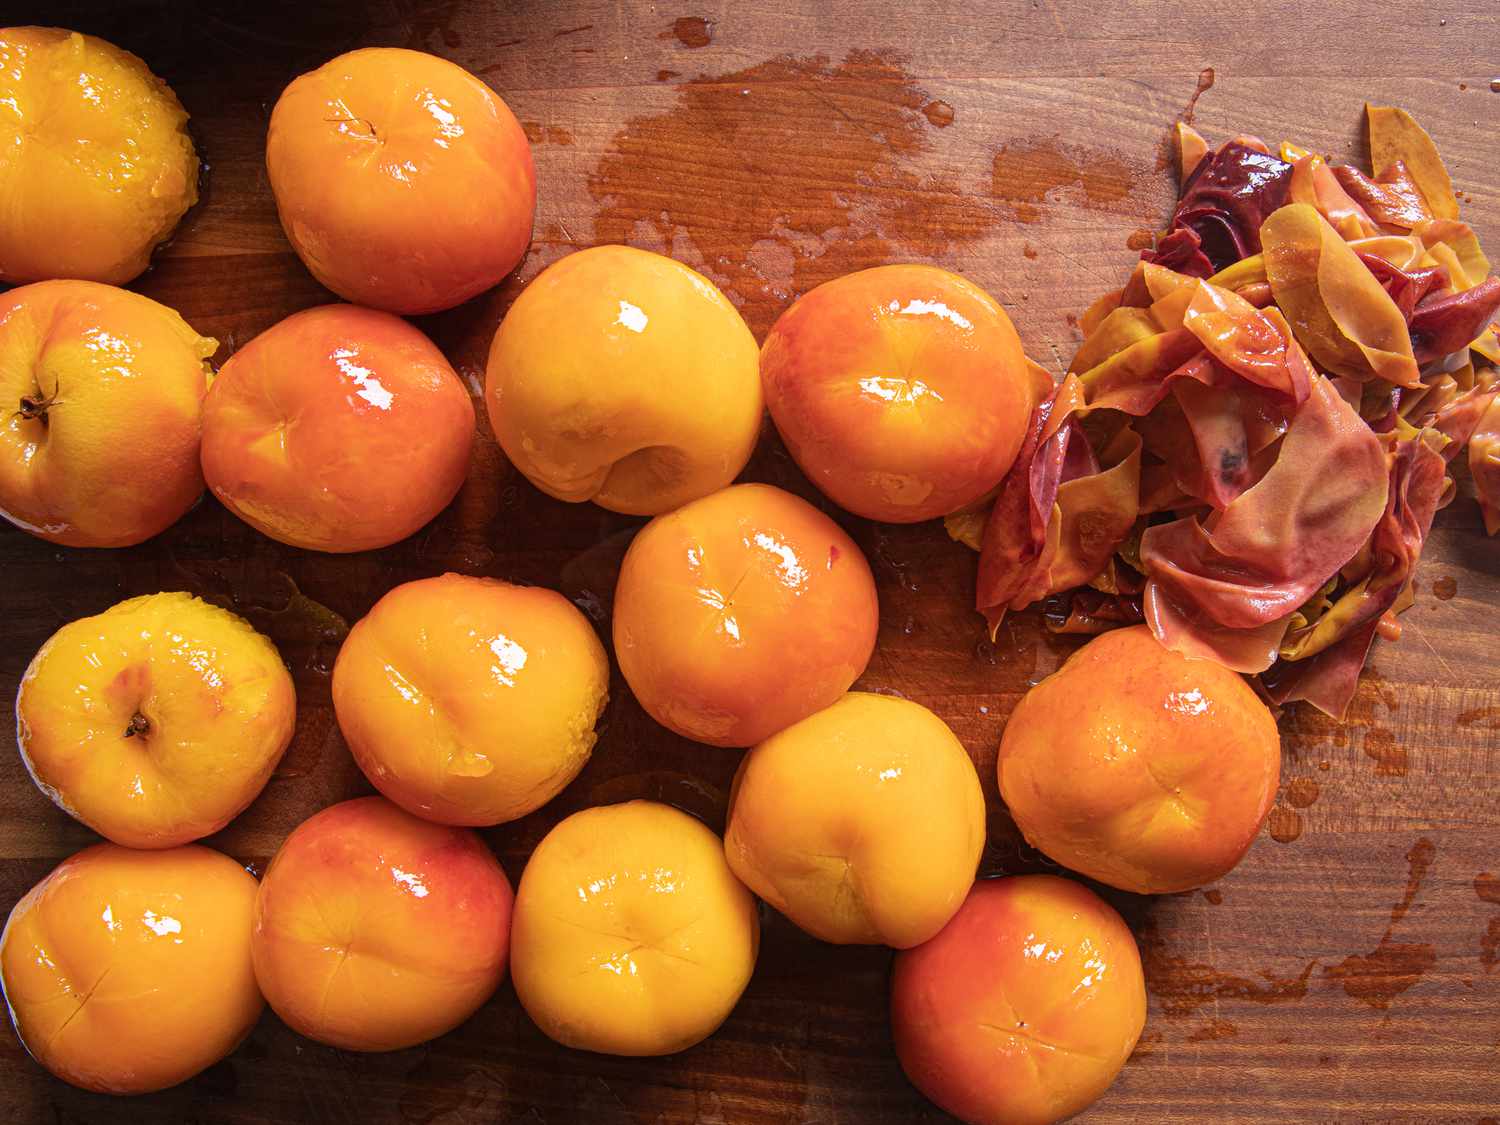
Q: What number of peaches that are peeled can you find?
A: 15